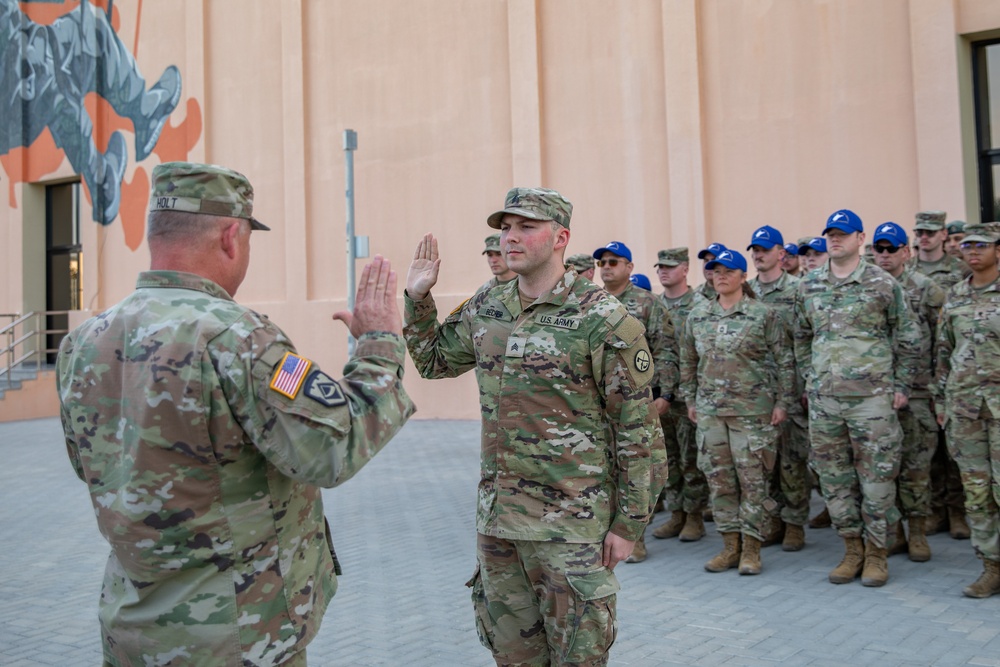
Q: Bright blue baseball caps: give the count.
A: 9